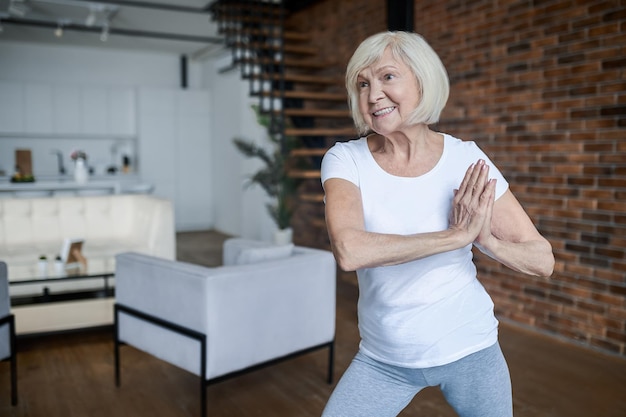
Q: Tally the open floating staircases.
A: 1